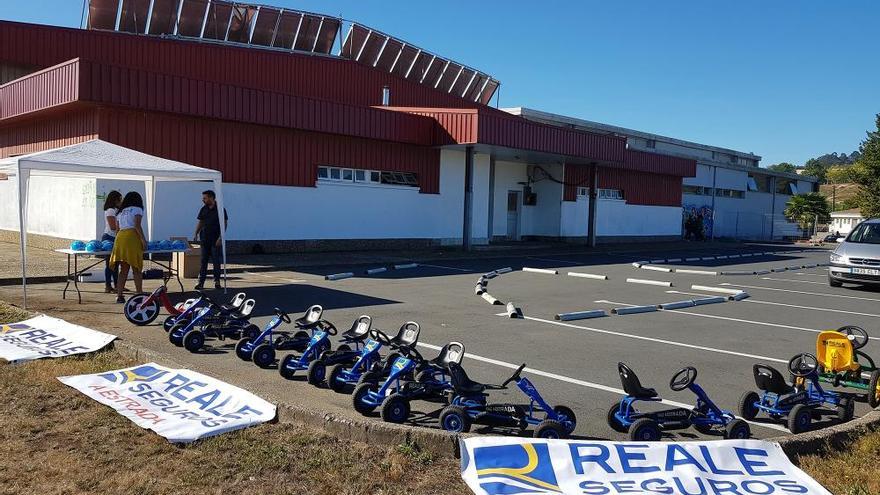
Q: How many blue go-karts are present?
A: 9